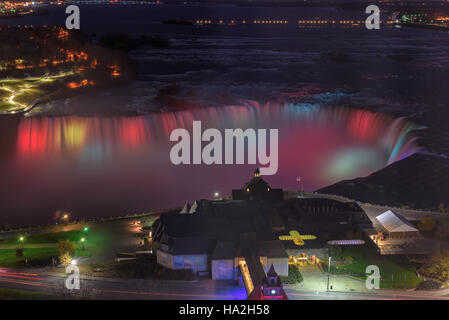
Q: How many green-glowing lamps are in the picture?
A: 3